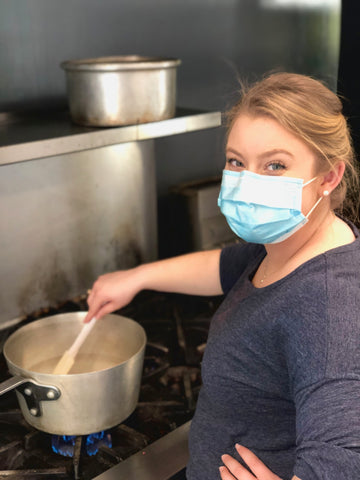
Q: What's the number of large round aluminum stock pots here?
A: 2